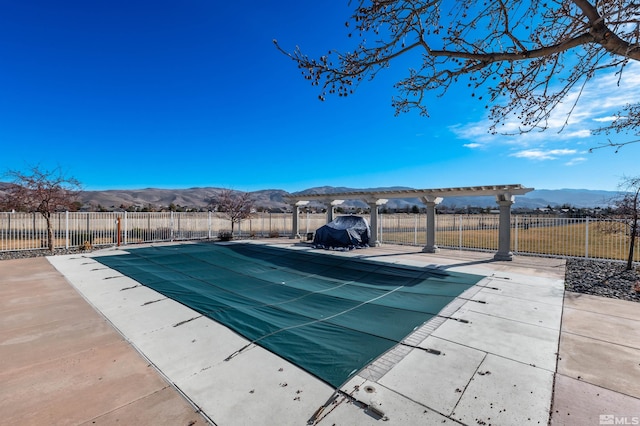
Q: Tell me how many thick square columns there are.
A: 5